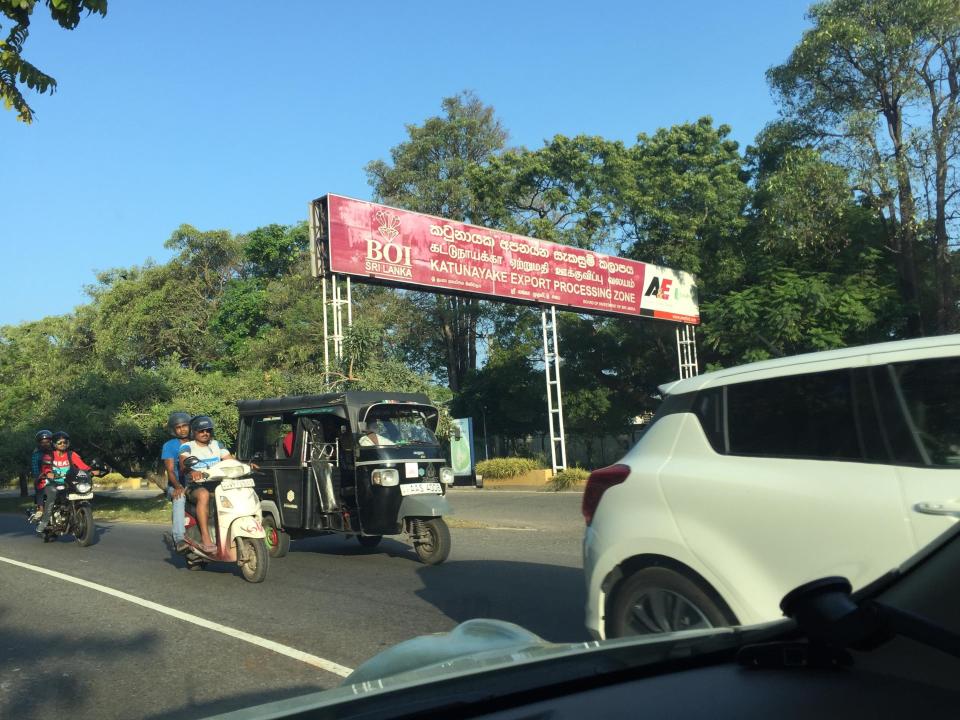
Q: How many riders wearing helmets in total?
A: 4